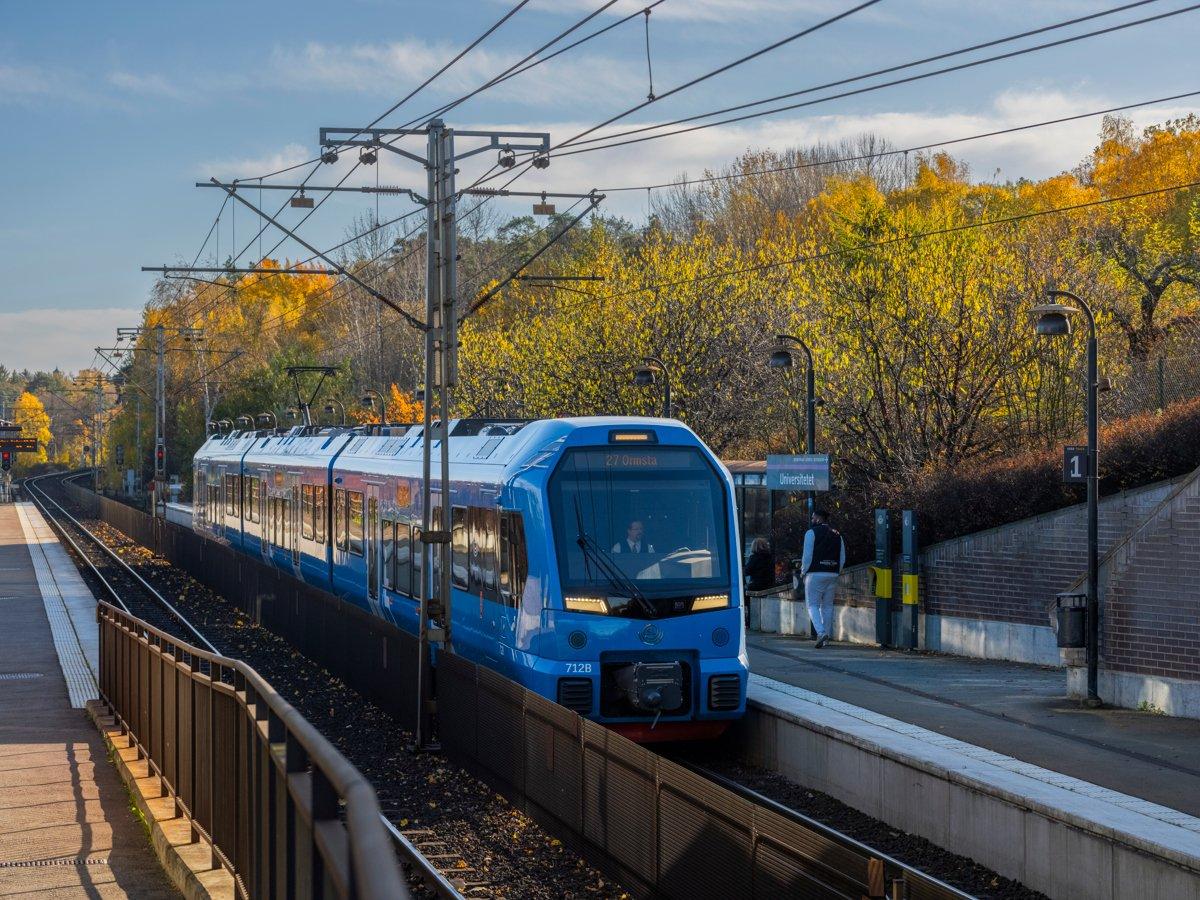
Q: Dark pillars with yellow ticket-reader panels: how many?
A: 2